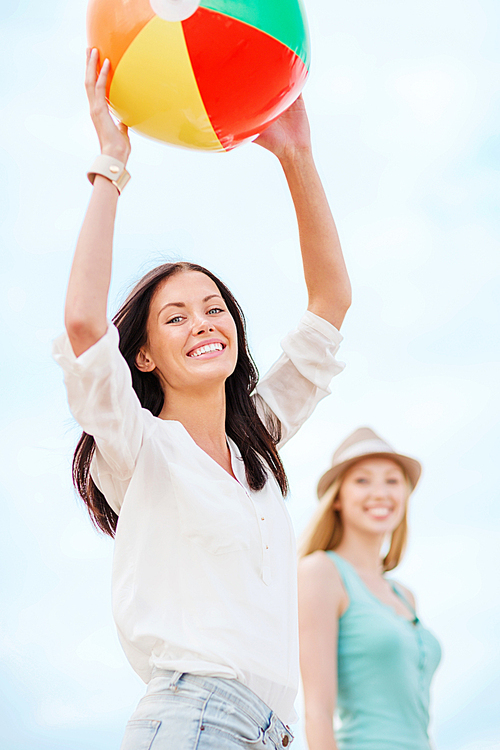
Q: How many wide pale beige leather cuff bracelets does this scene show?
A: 1